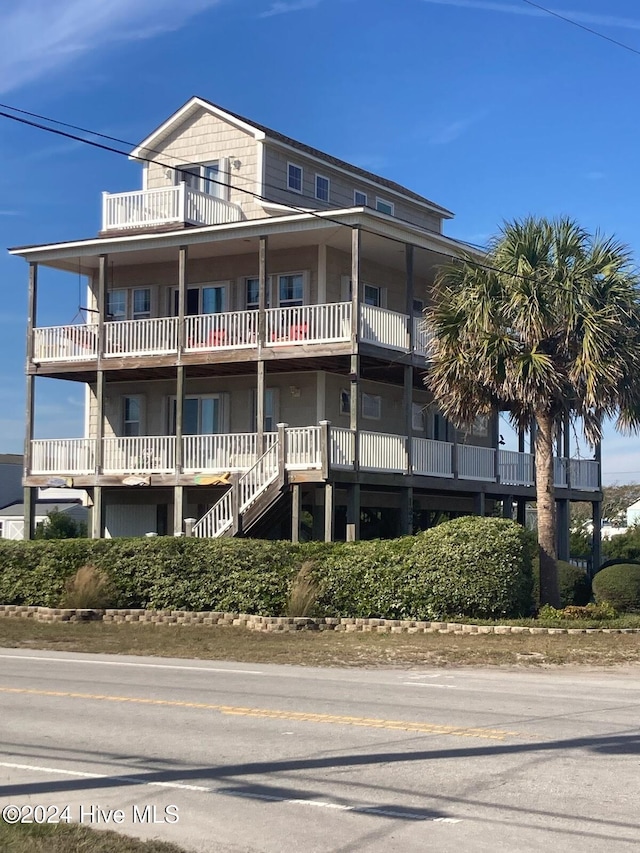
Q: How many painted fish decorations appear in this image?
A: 3